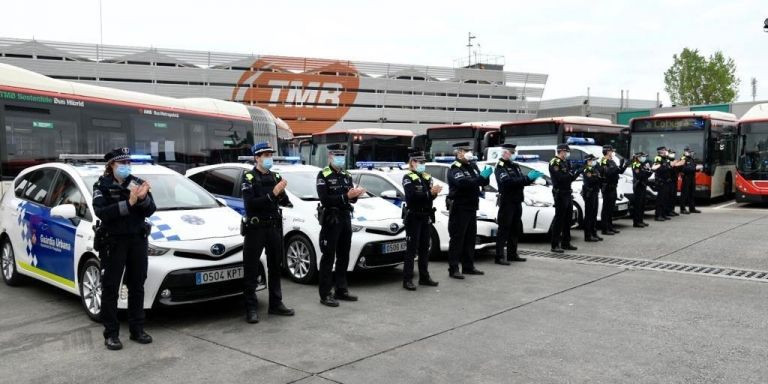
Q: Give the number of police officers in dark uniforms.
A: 13